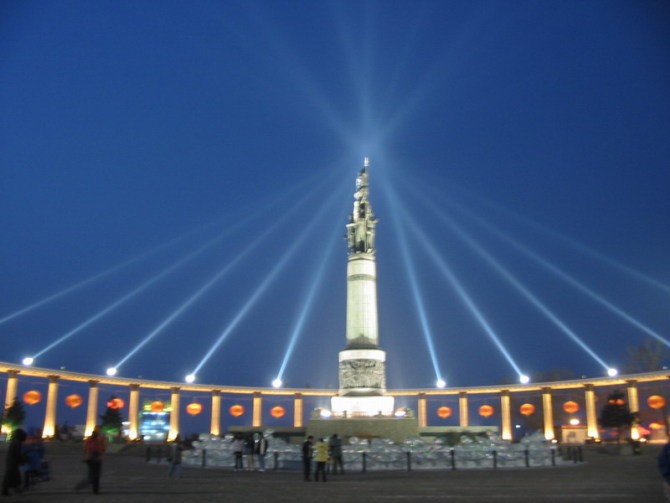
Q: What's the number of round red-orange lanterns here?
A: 13